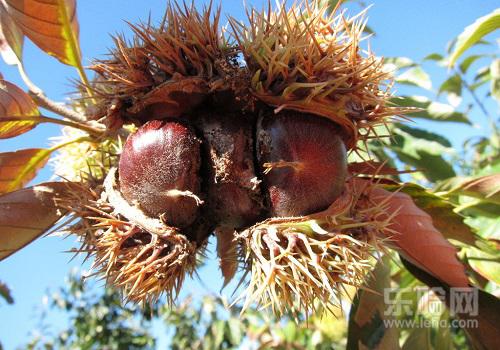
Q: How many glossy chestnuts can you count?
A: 2